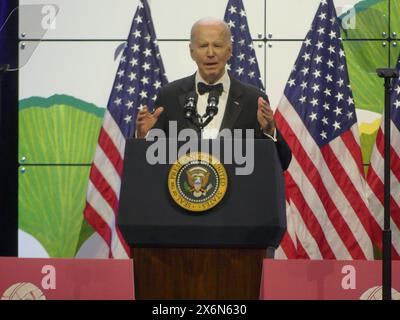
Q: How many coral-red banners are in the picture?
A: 2